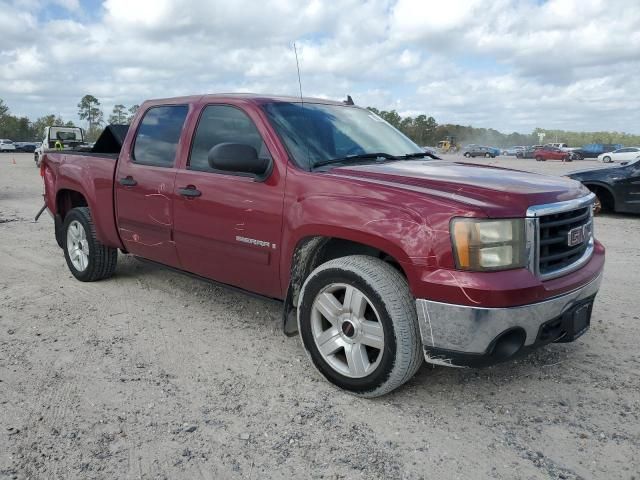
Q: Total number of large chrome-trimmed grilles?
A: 1